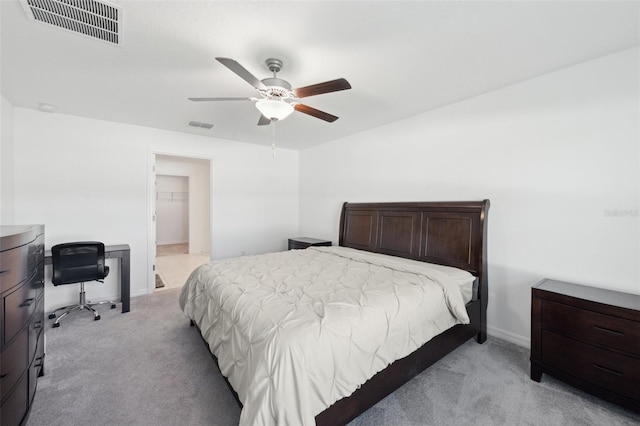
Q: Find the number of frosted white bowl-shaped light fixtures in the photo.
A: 1